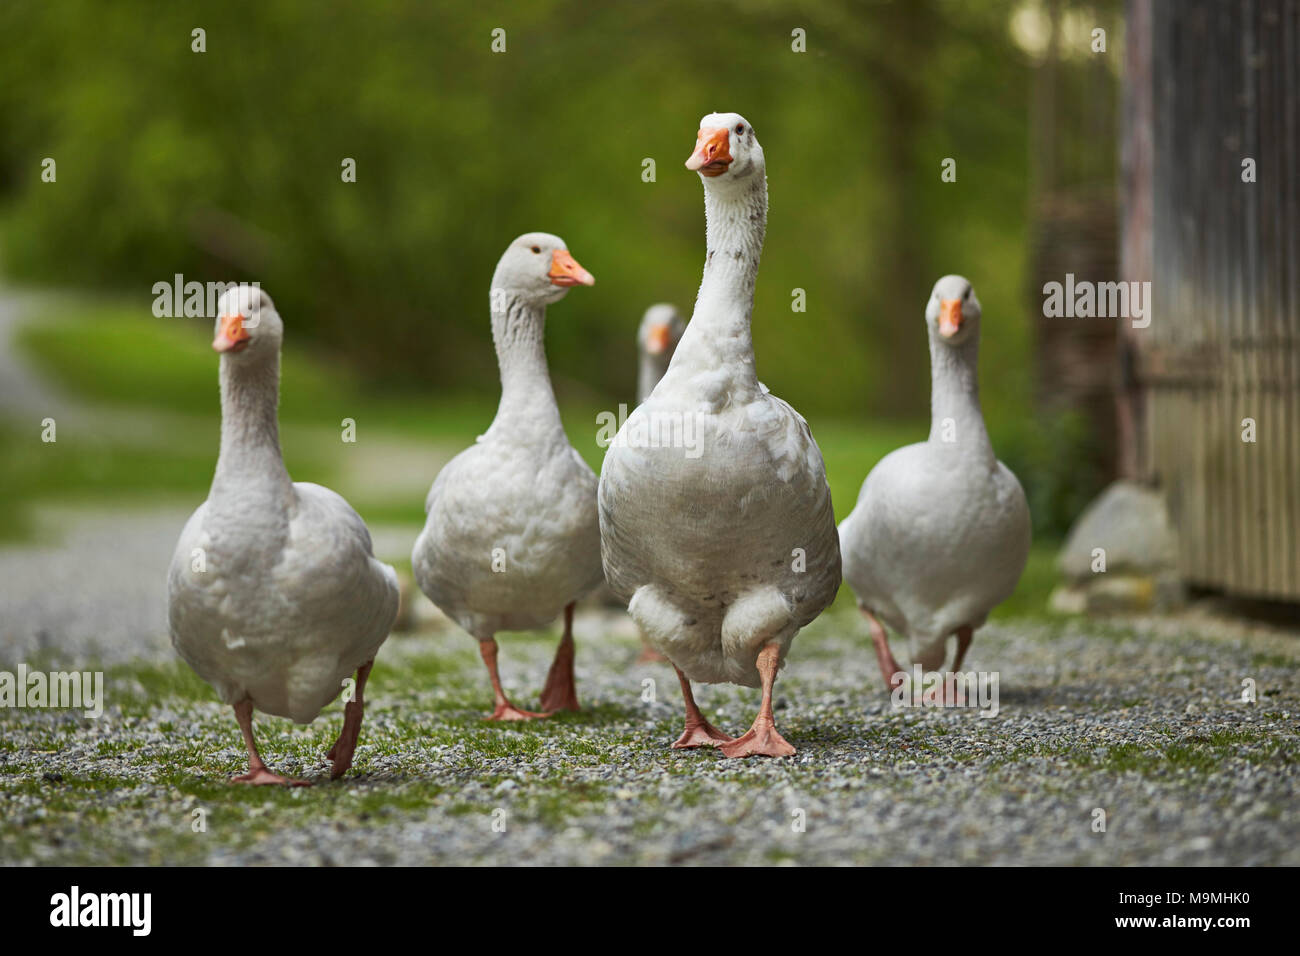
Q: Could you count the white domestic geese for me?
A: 5